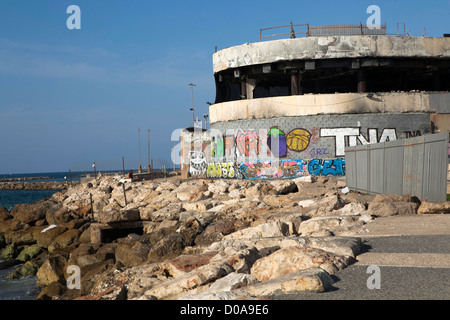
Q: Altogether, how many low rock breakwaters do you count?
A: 2